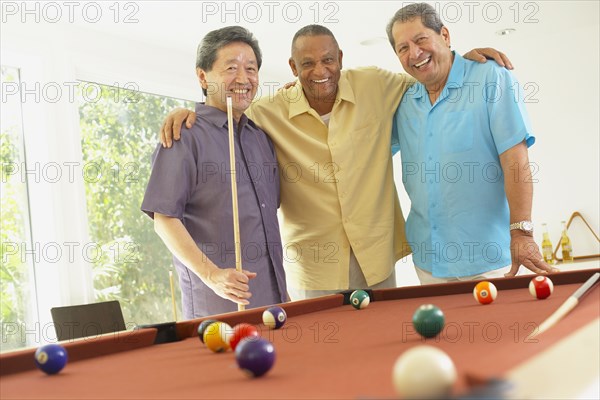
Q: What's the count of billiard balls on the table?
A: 11